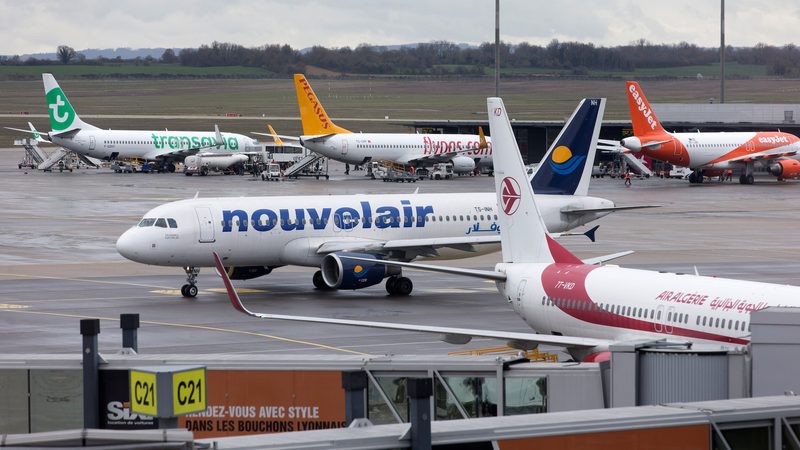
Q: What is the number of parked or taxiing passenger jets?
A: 5